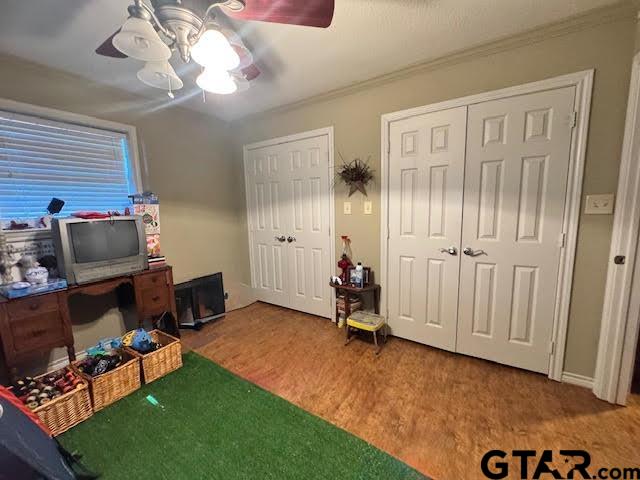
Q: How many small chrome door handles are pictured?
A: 4